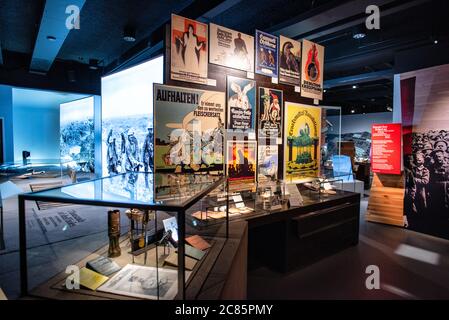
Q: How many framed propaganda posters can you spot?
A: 11